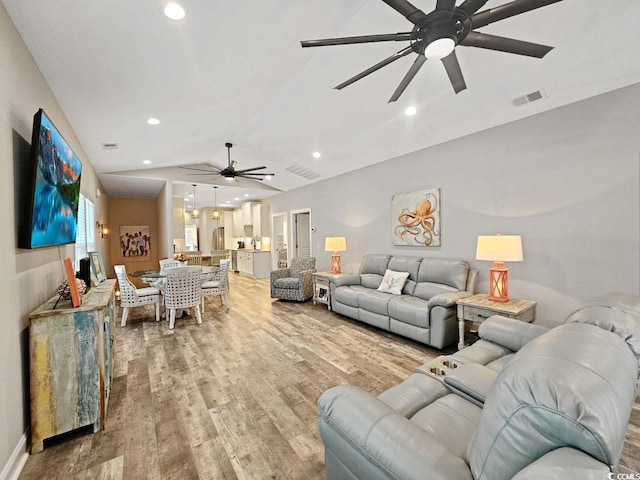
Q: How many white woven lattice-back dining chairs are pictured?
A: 4